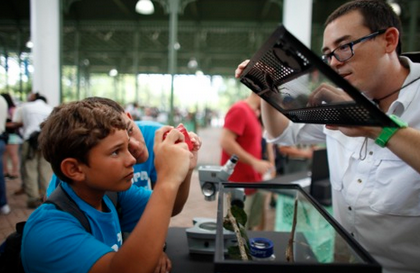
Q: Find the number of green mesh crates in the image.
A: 1